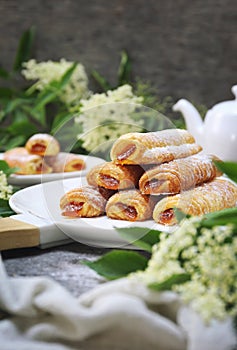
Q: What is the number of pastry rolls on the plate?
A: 6